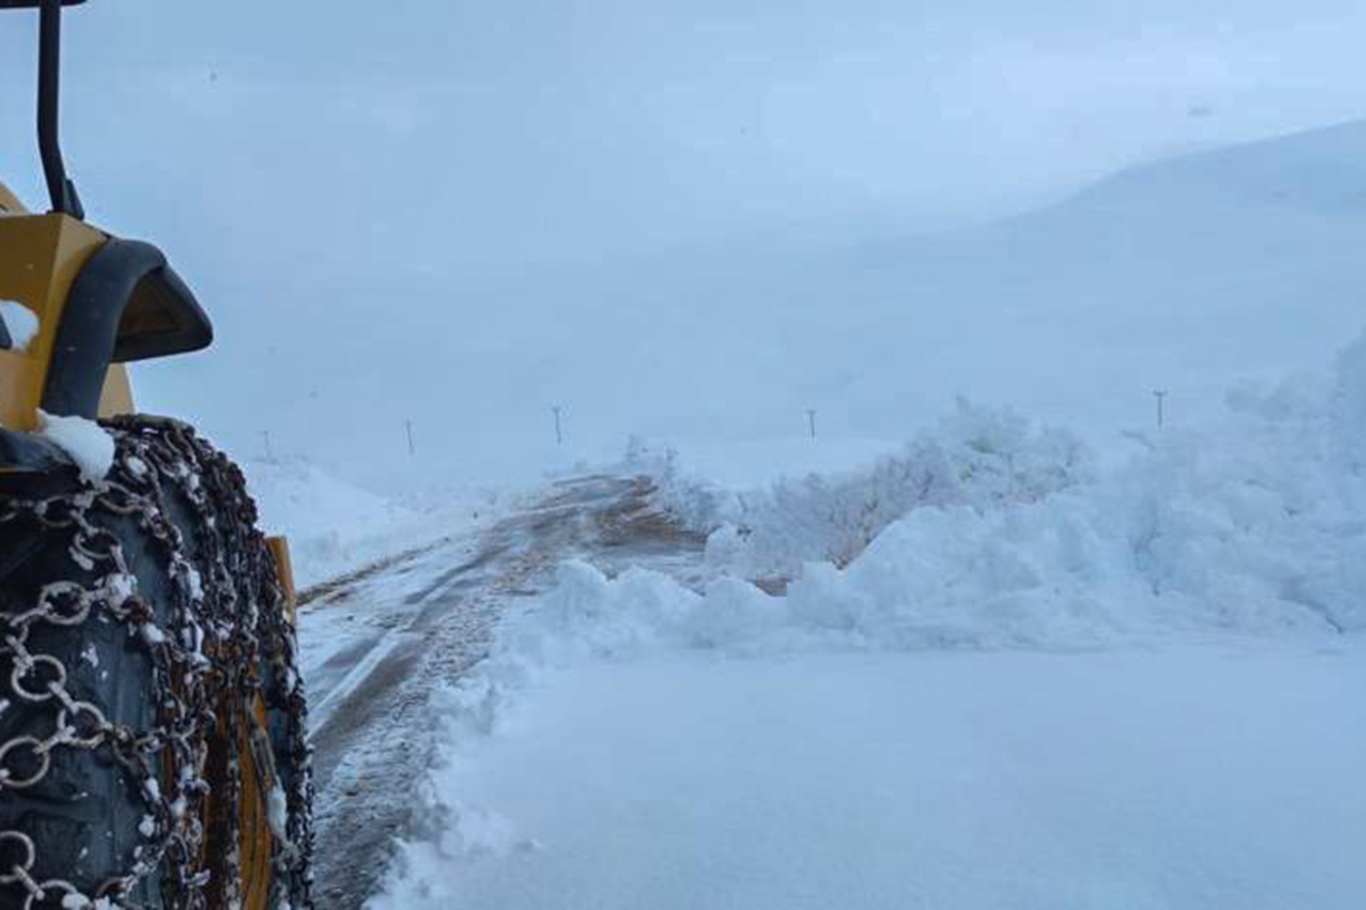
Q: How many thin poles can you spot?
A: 5